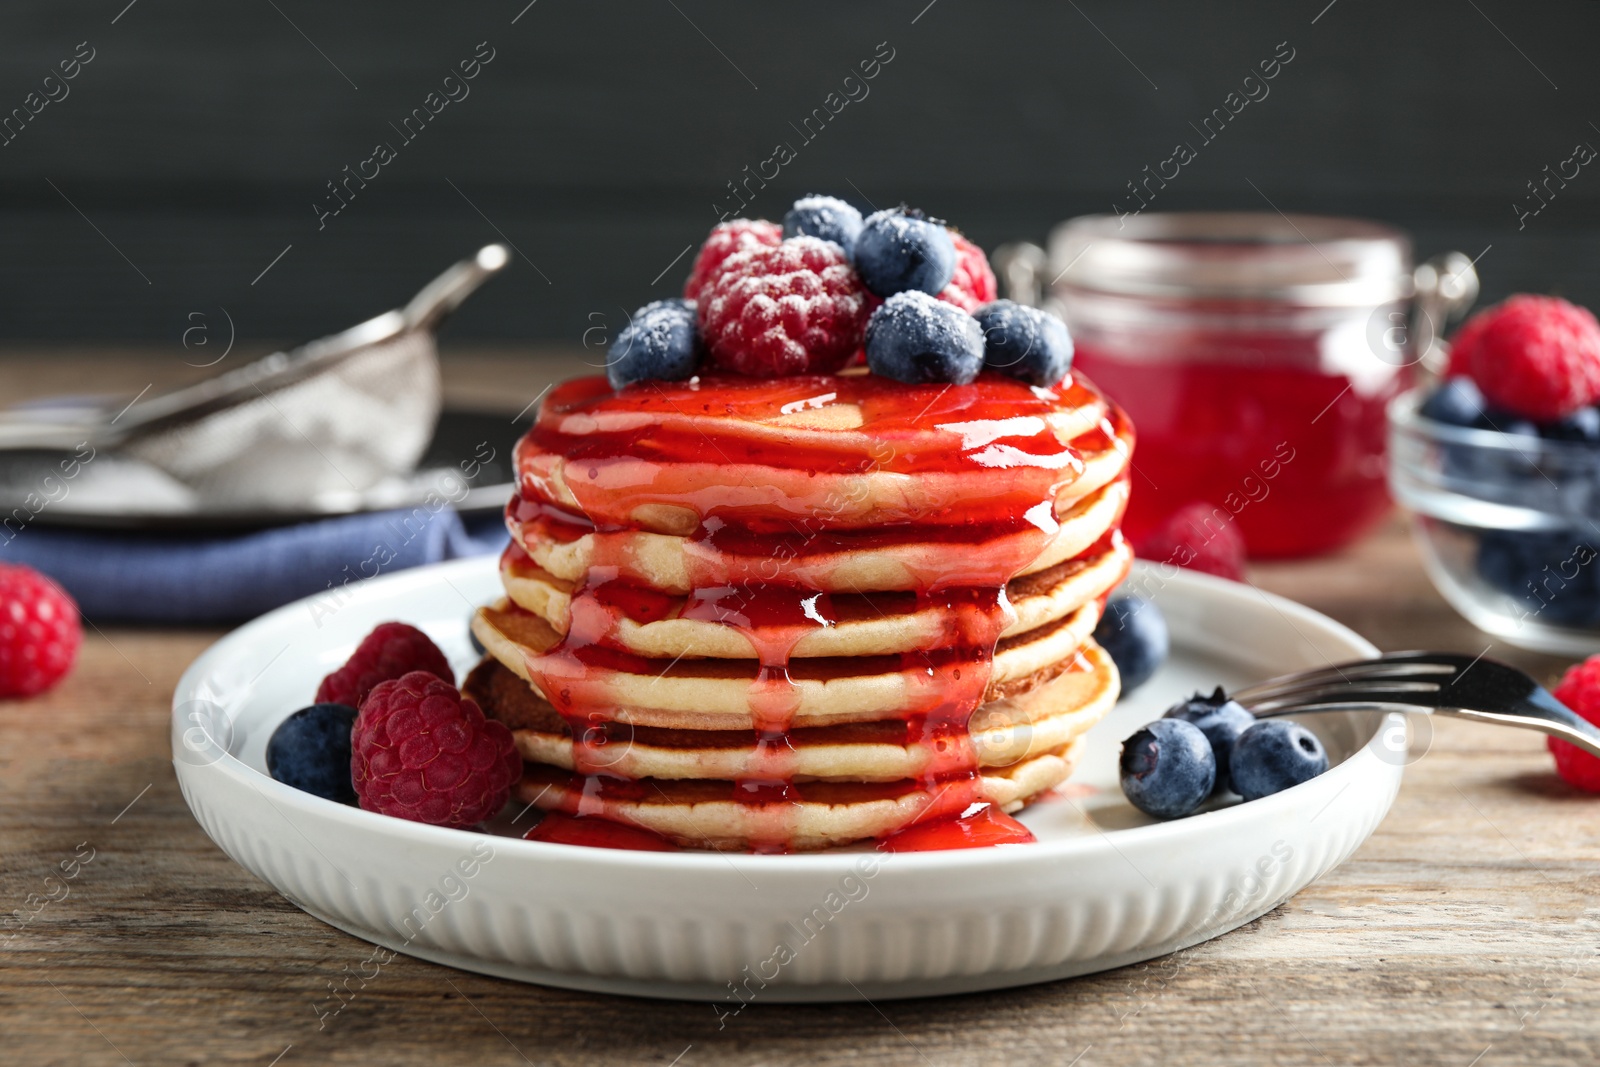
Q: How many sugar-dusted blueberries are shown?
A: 5